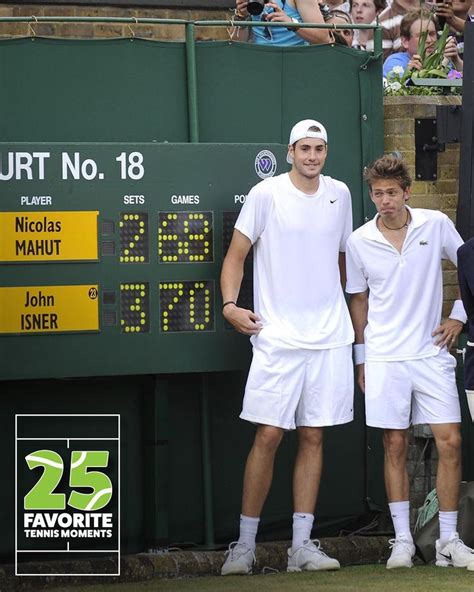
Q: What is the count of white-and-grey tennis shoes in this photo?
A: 4